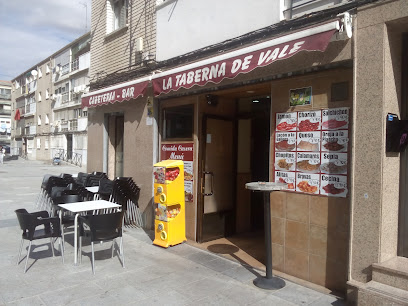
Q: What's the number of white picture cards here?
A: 12